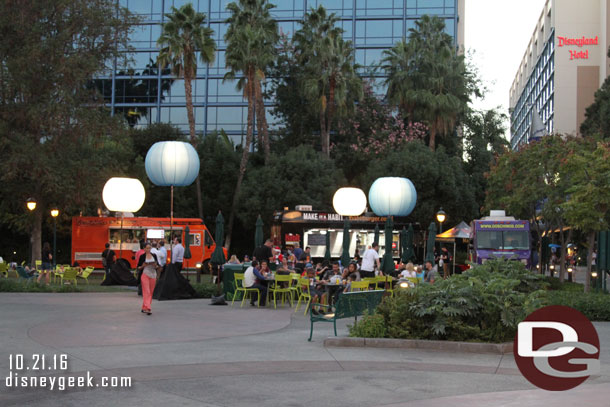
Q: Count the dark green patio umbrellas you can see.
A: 10